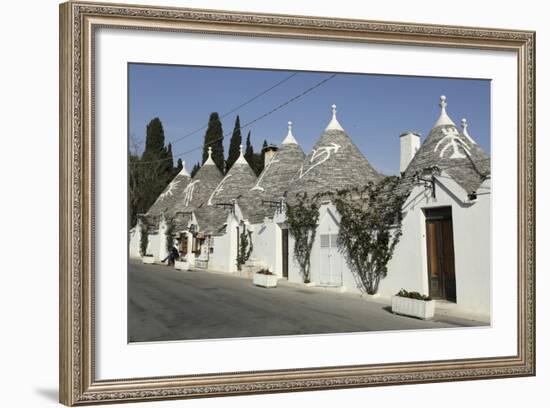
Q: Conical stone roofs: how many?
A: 7